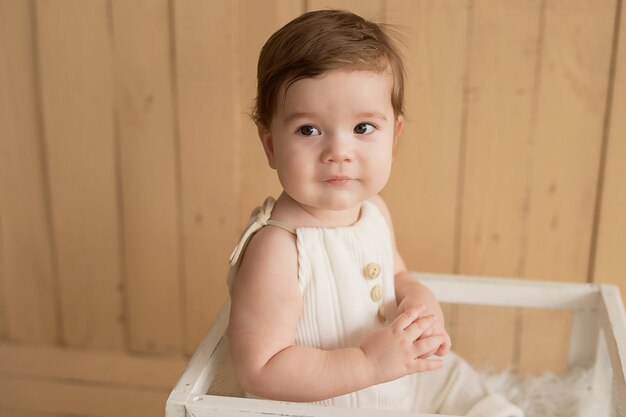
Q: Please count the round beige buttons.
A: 3